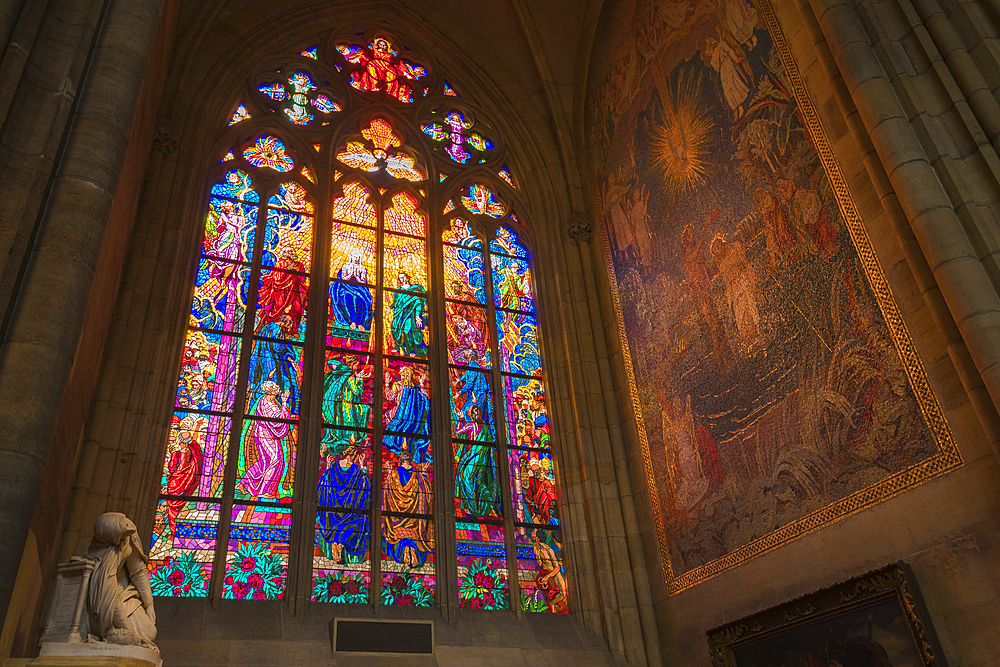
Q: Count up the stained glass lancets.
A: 6